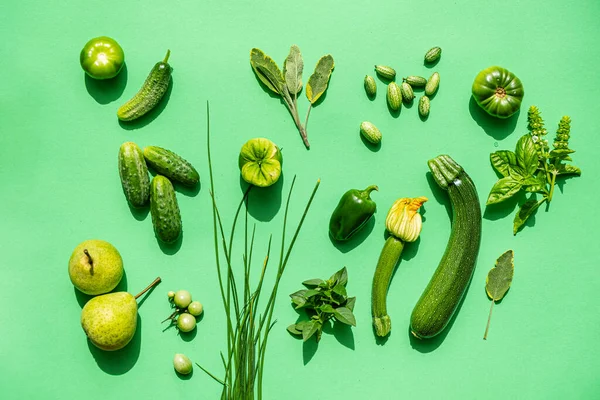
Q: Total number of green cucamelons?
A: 9